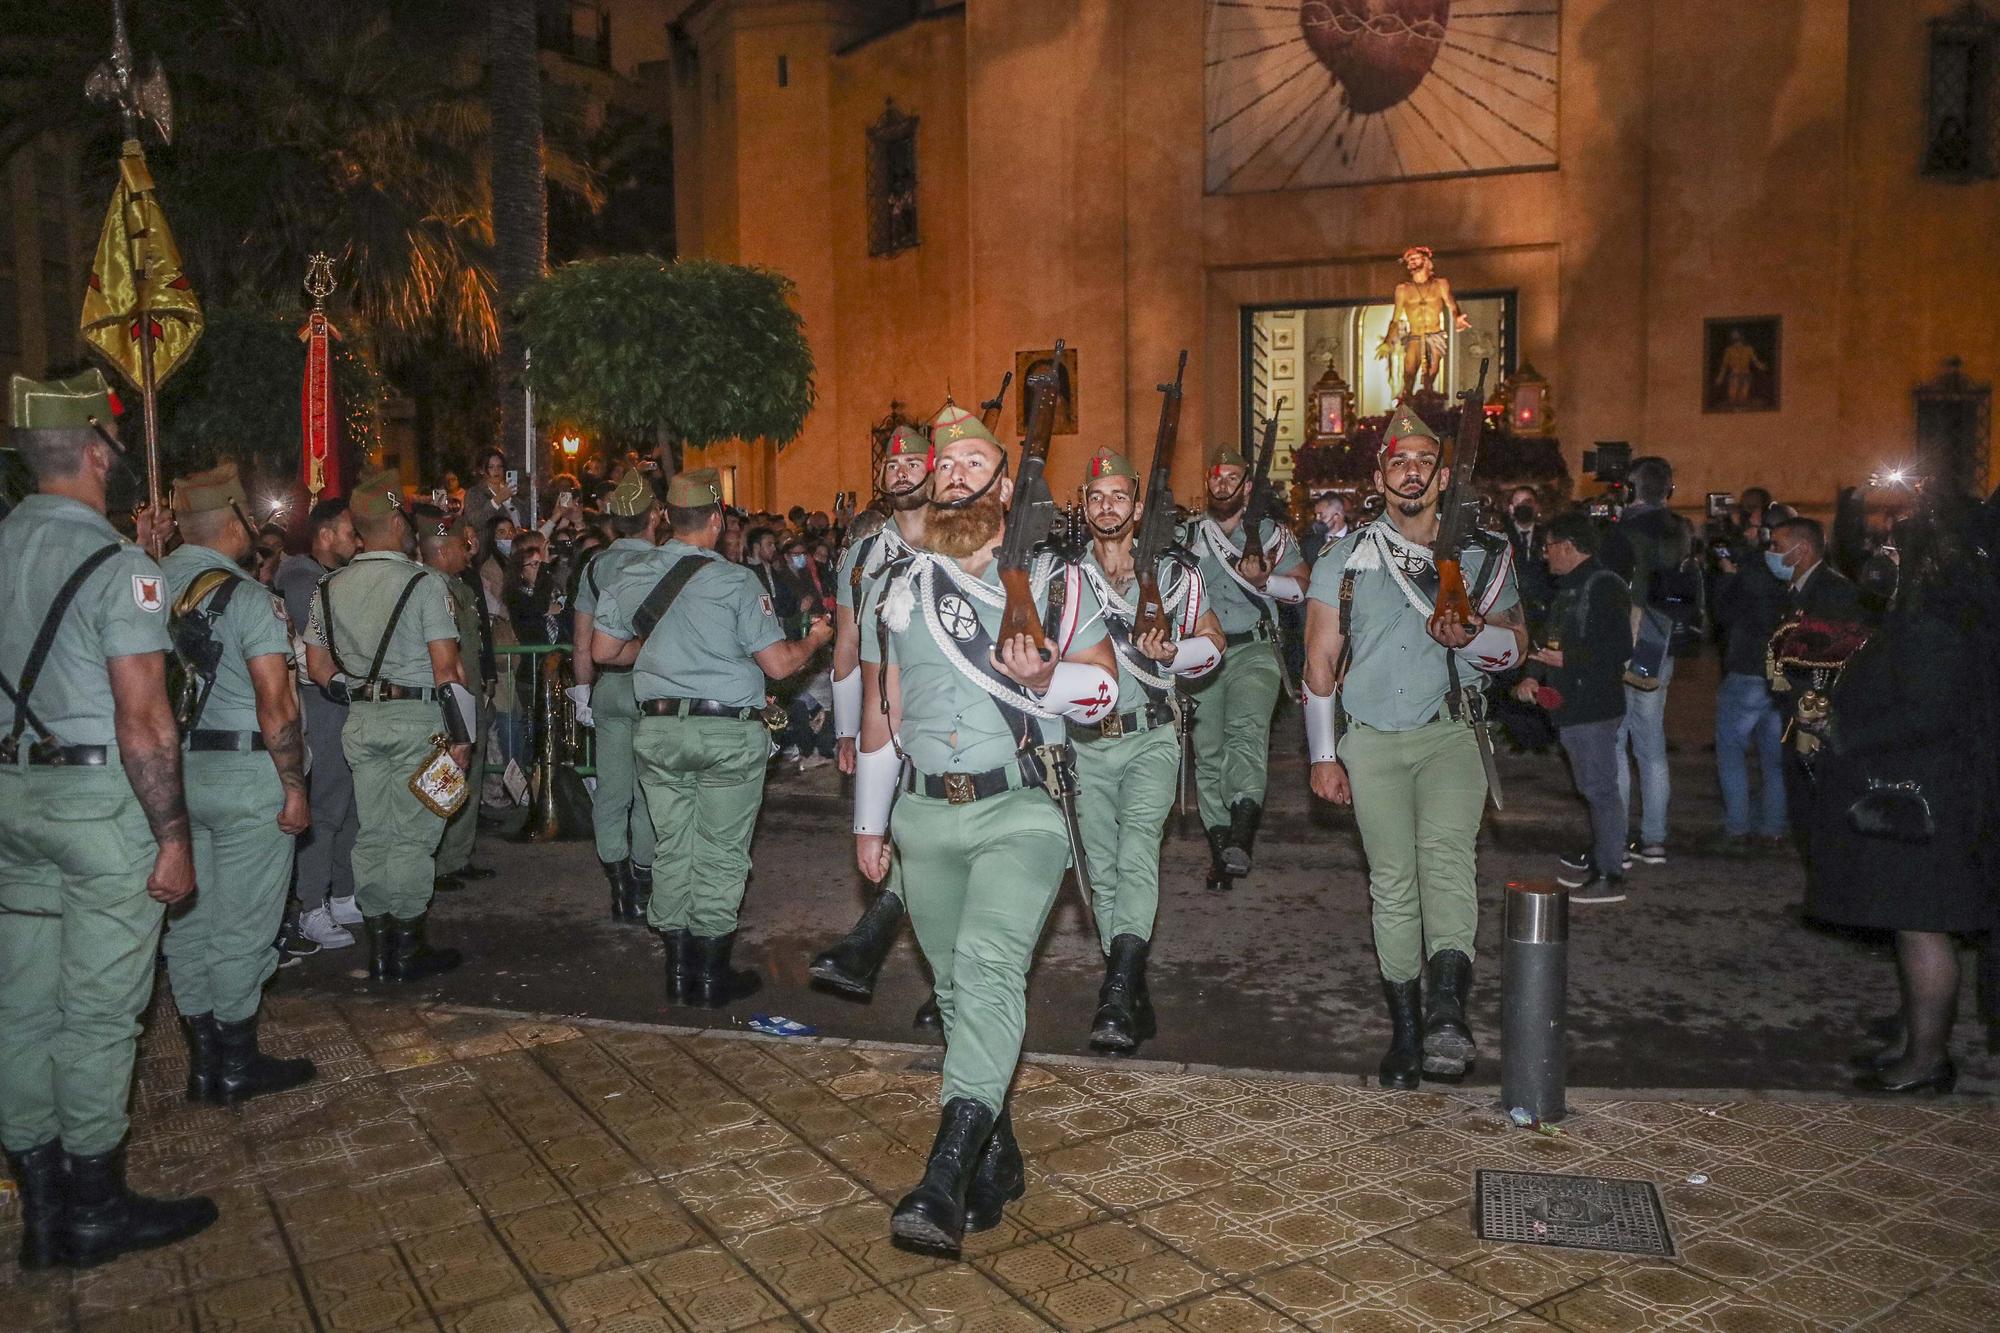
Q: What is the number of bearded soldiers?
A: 5